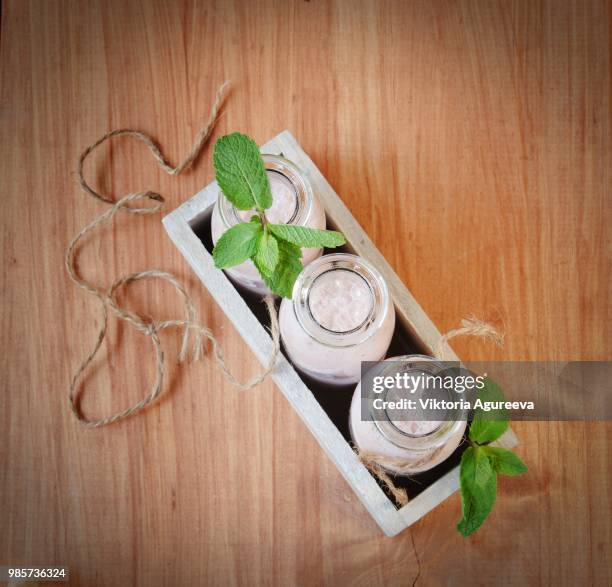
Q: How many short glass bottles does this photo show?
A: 3